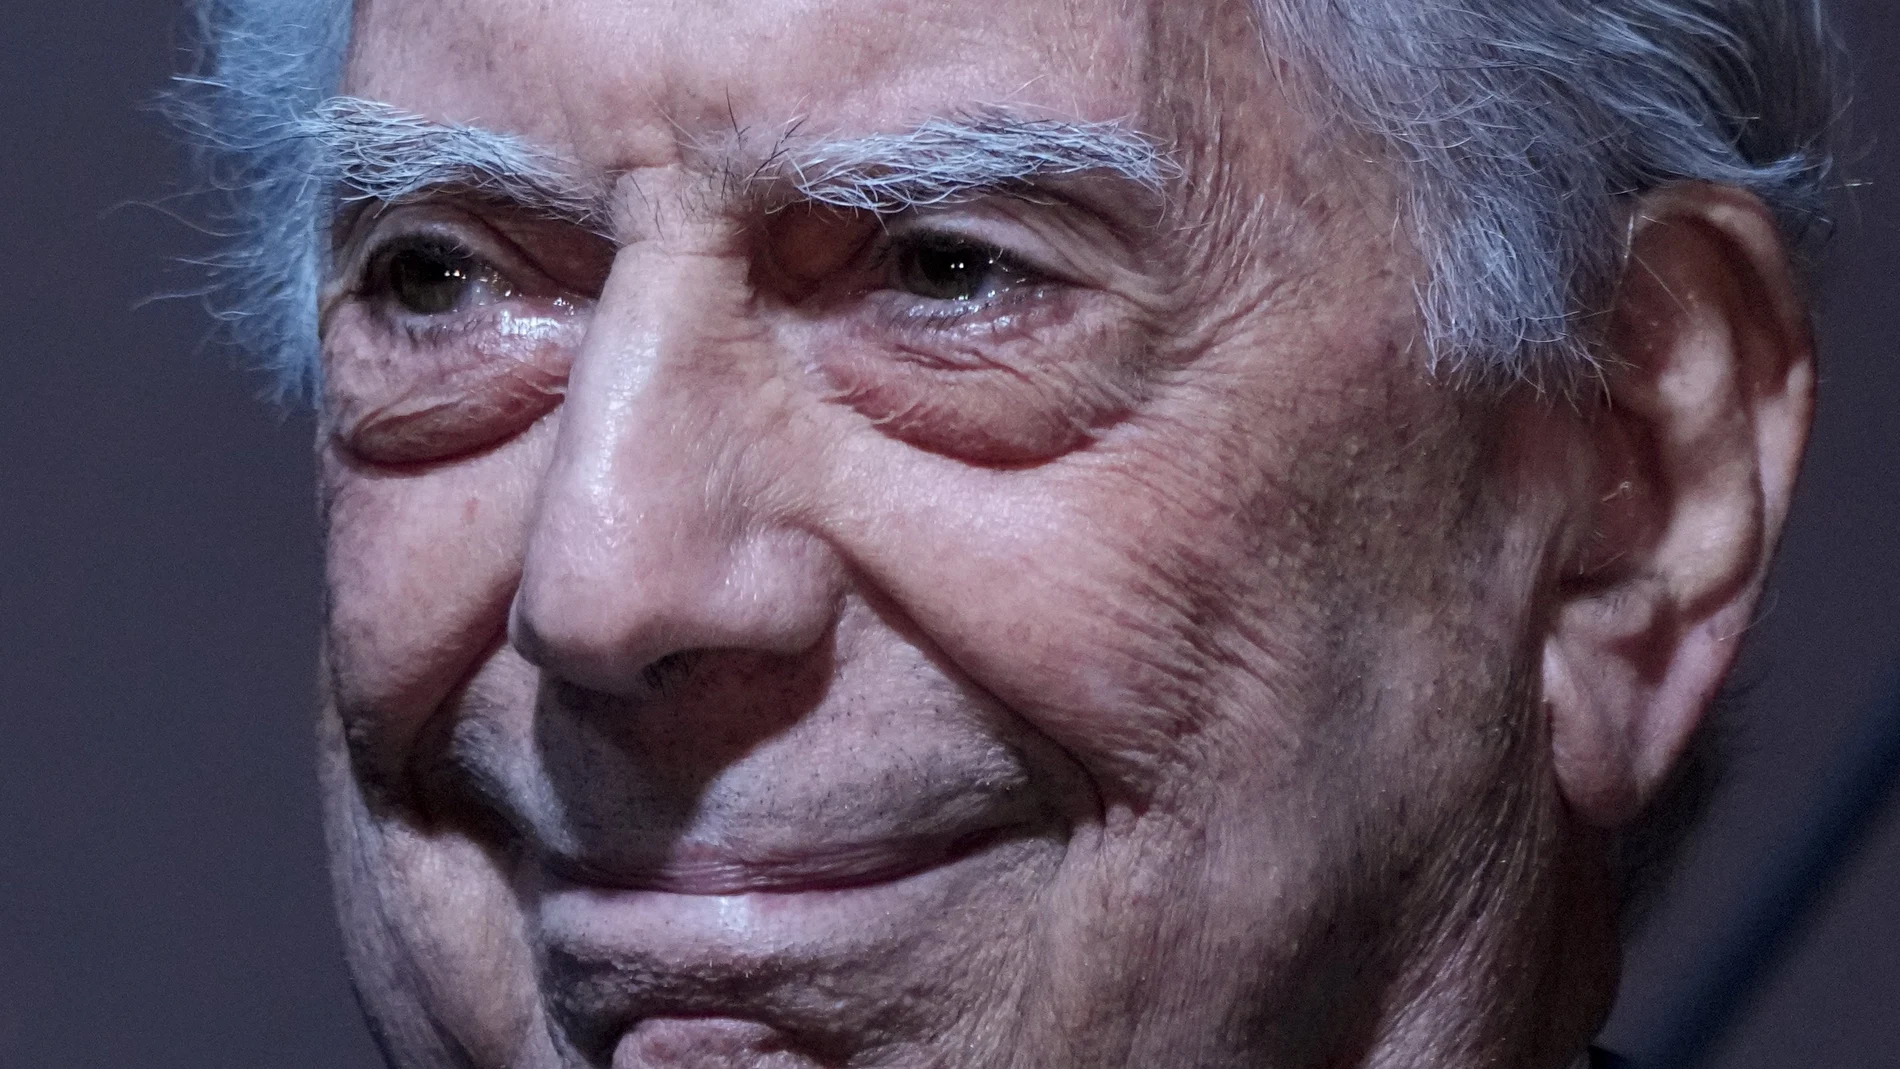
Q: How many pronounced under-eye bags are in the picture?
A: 2